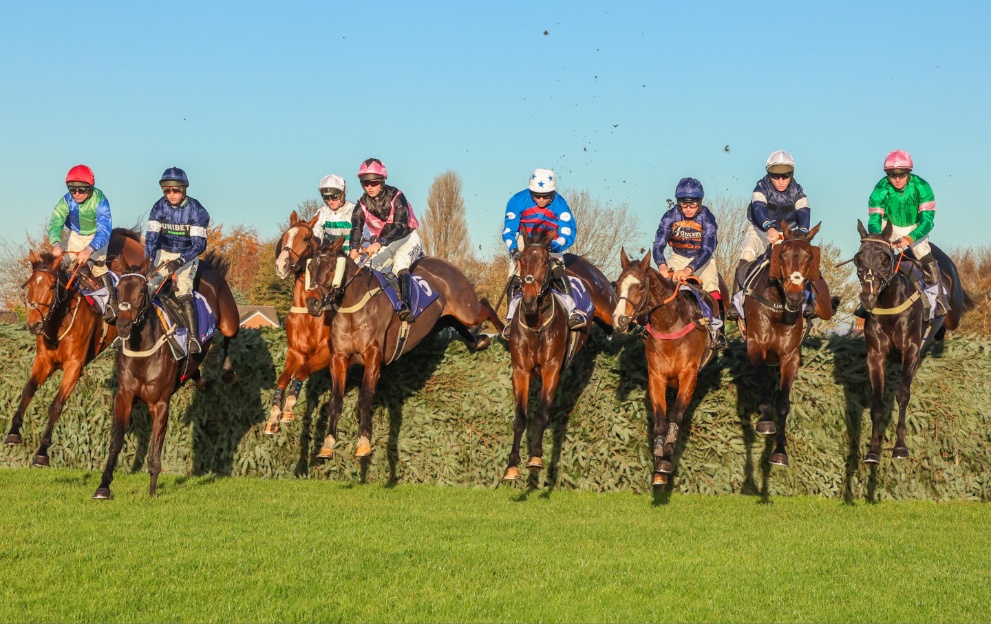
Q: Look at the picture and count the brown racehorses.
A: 7